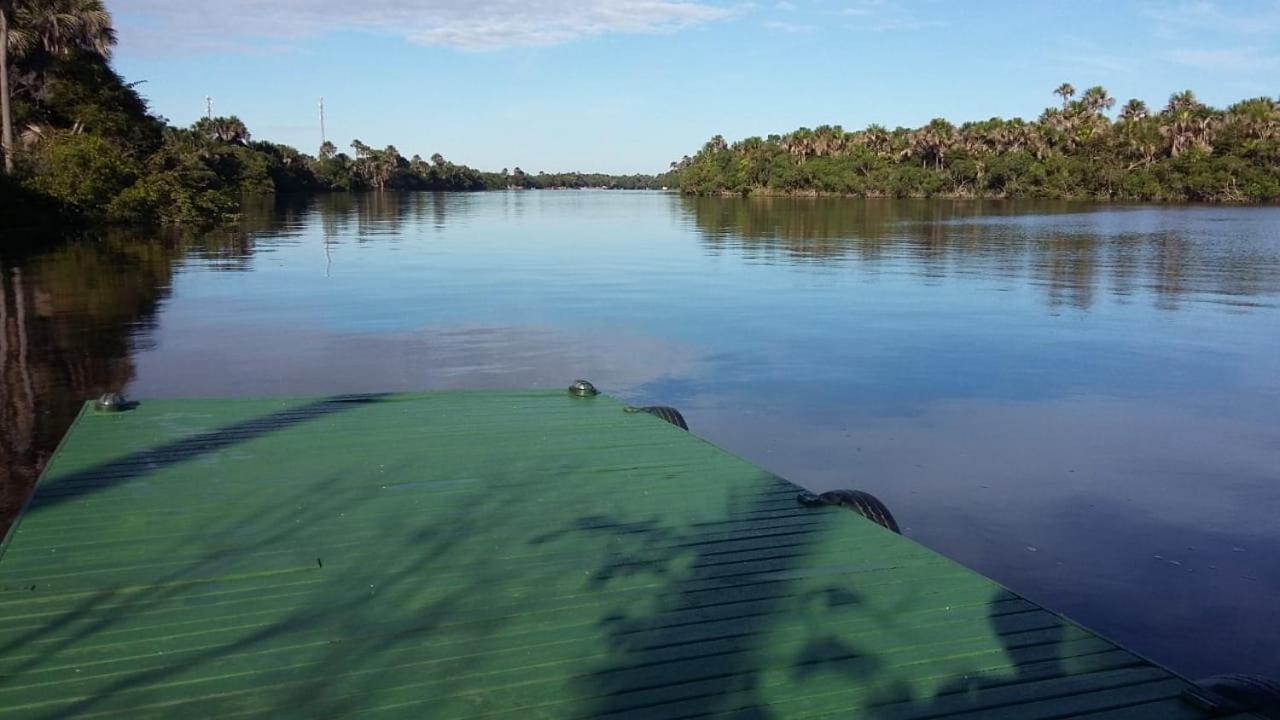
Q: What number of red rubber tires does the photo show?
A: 0